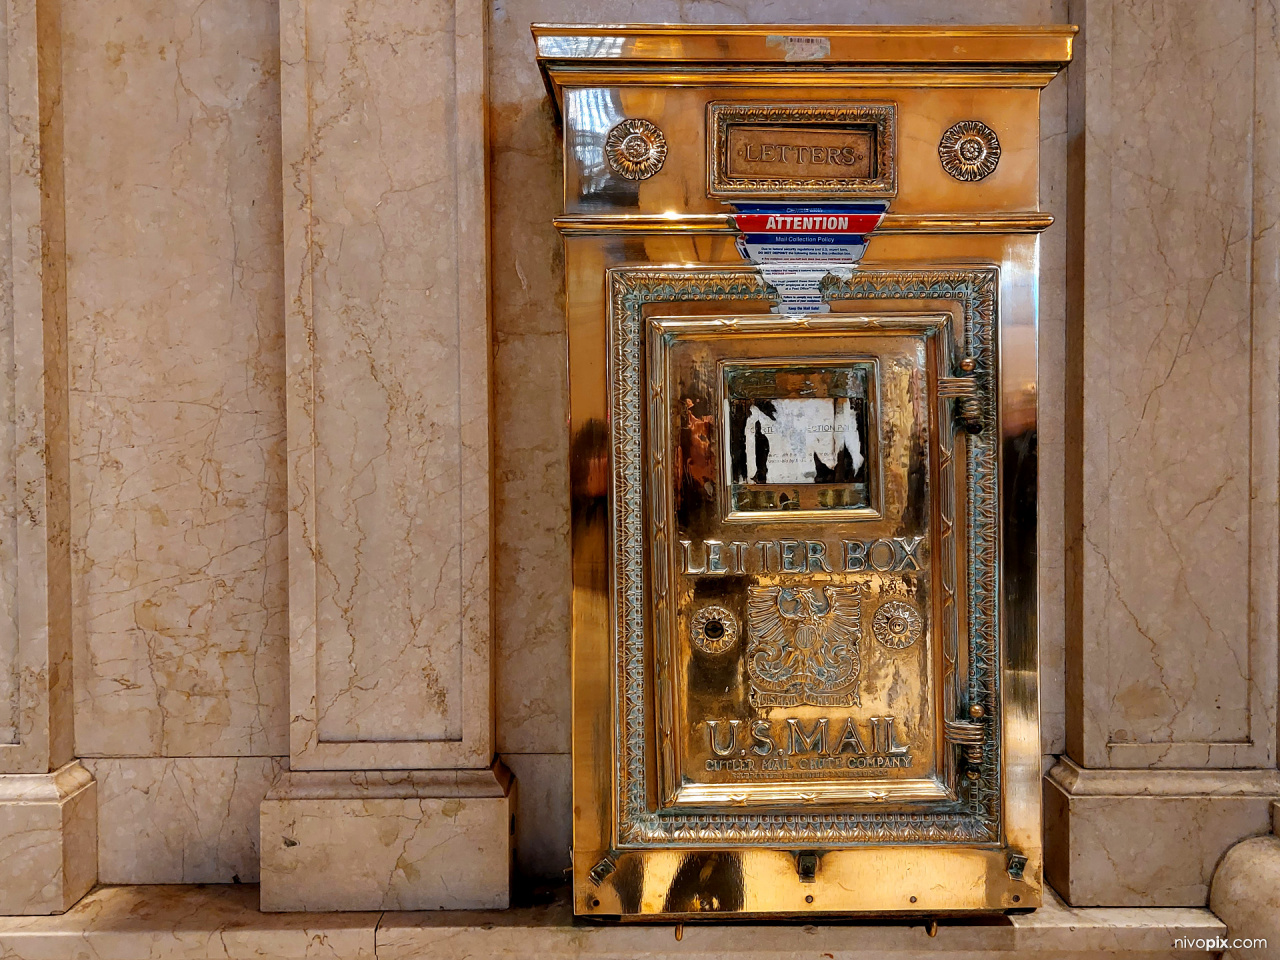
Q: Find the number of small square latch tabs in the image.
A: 3